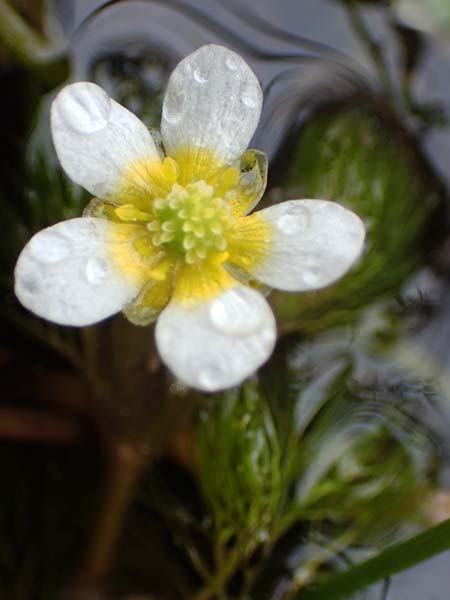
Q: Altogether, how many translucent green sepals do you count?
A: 5